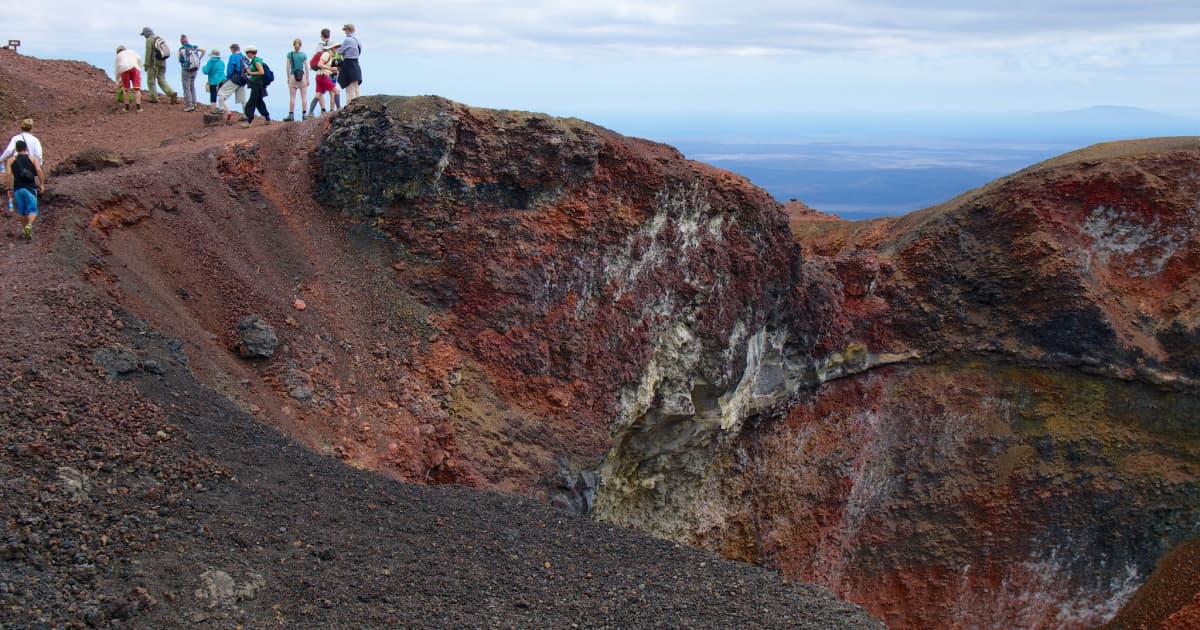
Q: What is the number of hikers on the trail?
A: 12